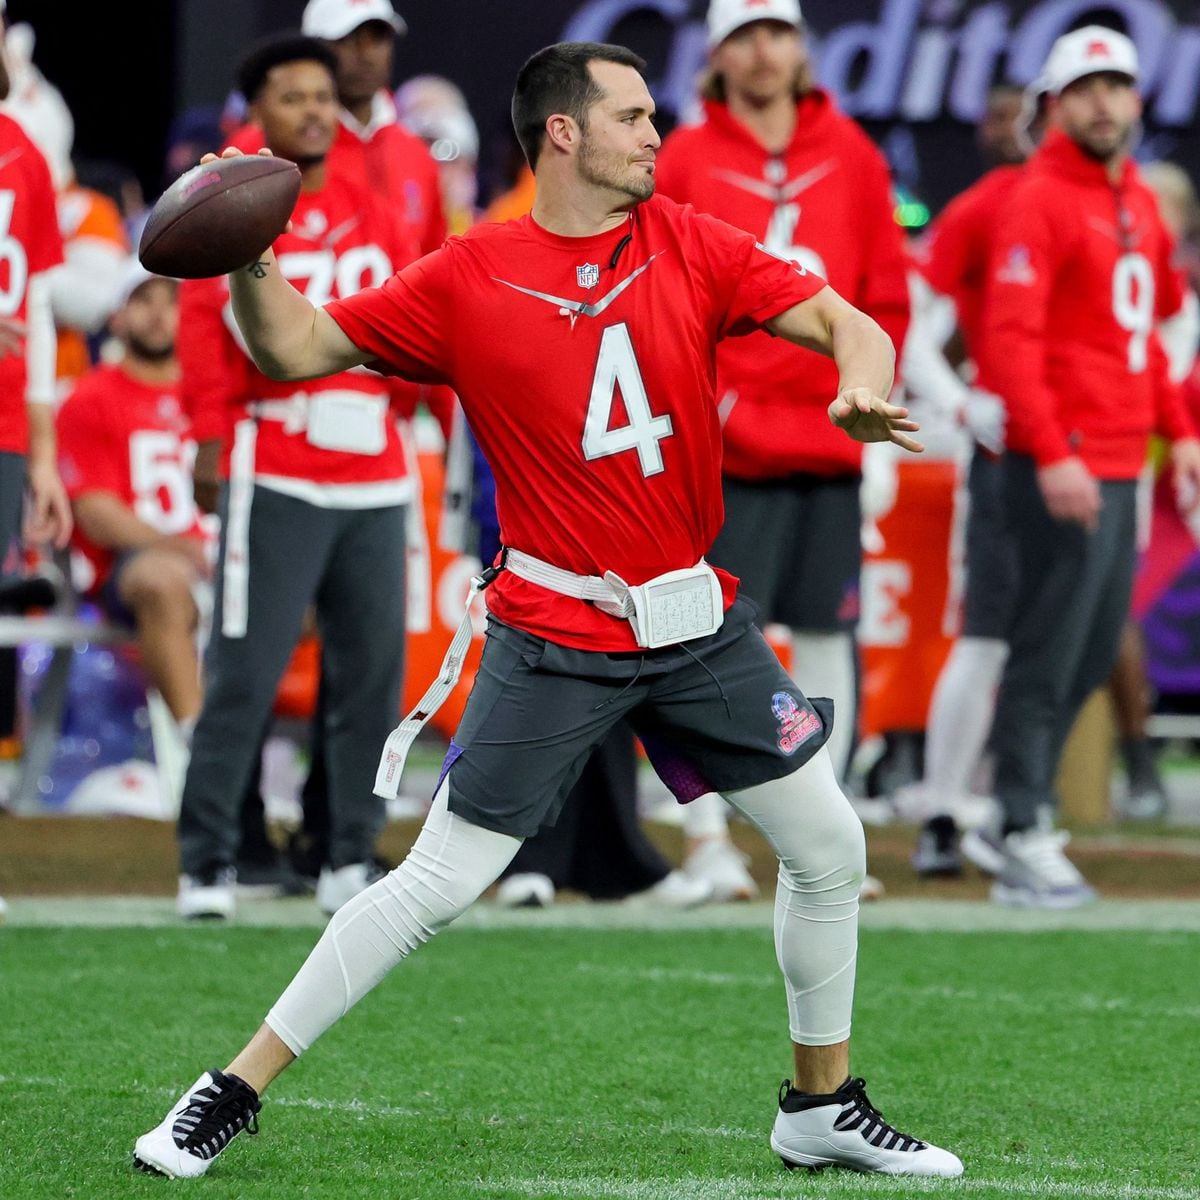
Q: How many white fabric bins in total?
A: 0